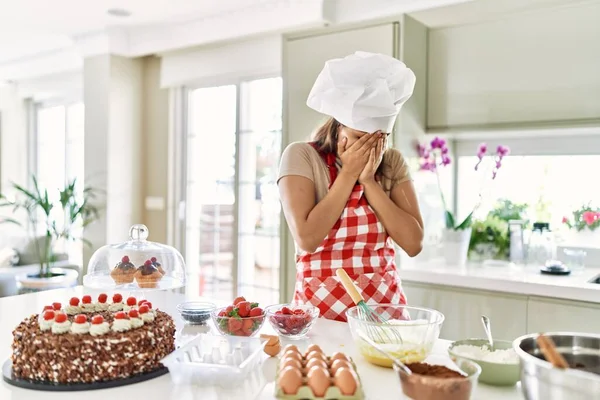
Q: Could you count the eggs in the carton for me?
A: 11